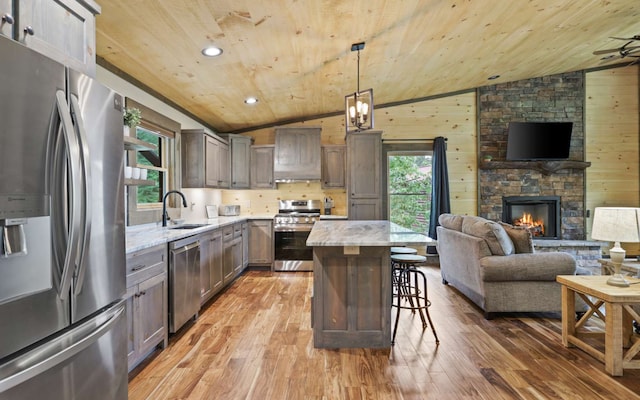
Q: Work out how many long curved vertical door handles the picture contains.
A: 2